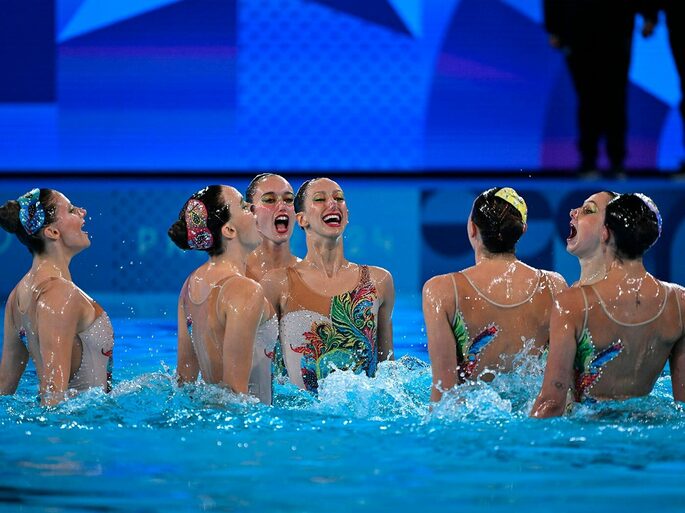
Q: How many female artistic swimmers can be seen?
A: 7